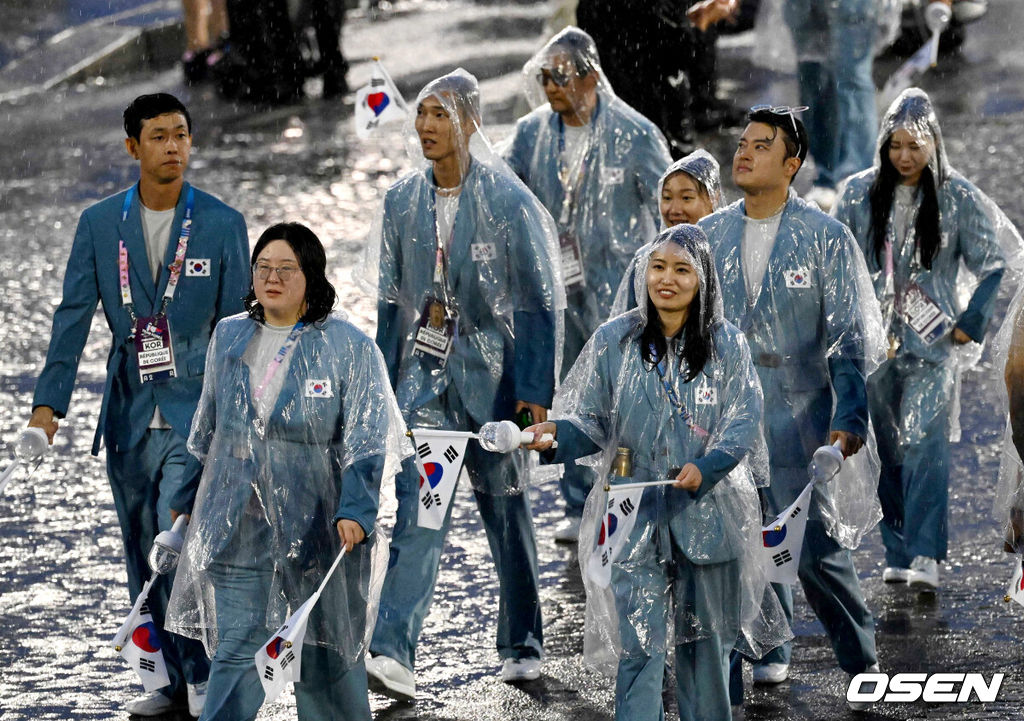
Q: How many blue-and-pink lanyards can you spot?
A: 6